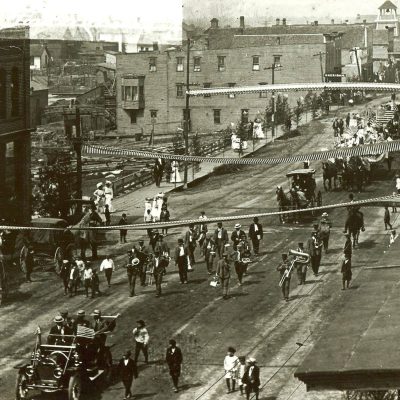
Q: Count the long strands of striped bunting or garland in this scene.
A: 3